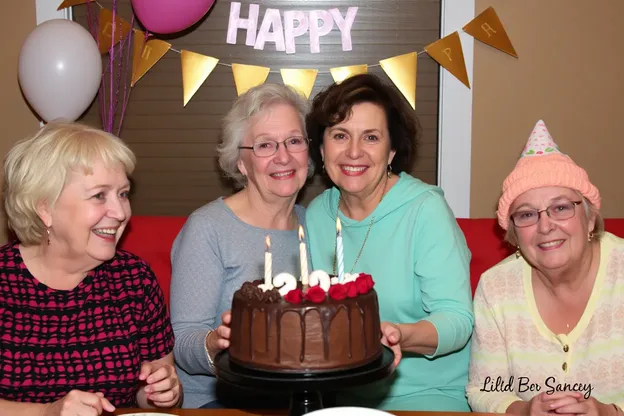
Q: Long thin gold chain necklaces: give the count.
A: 1